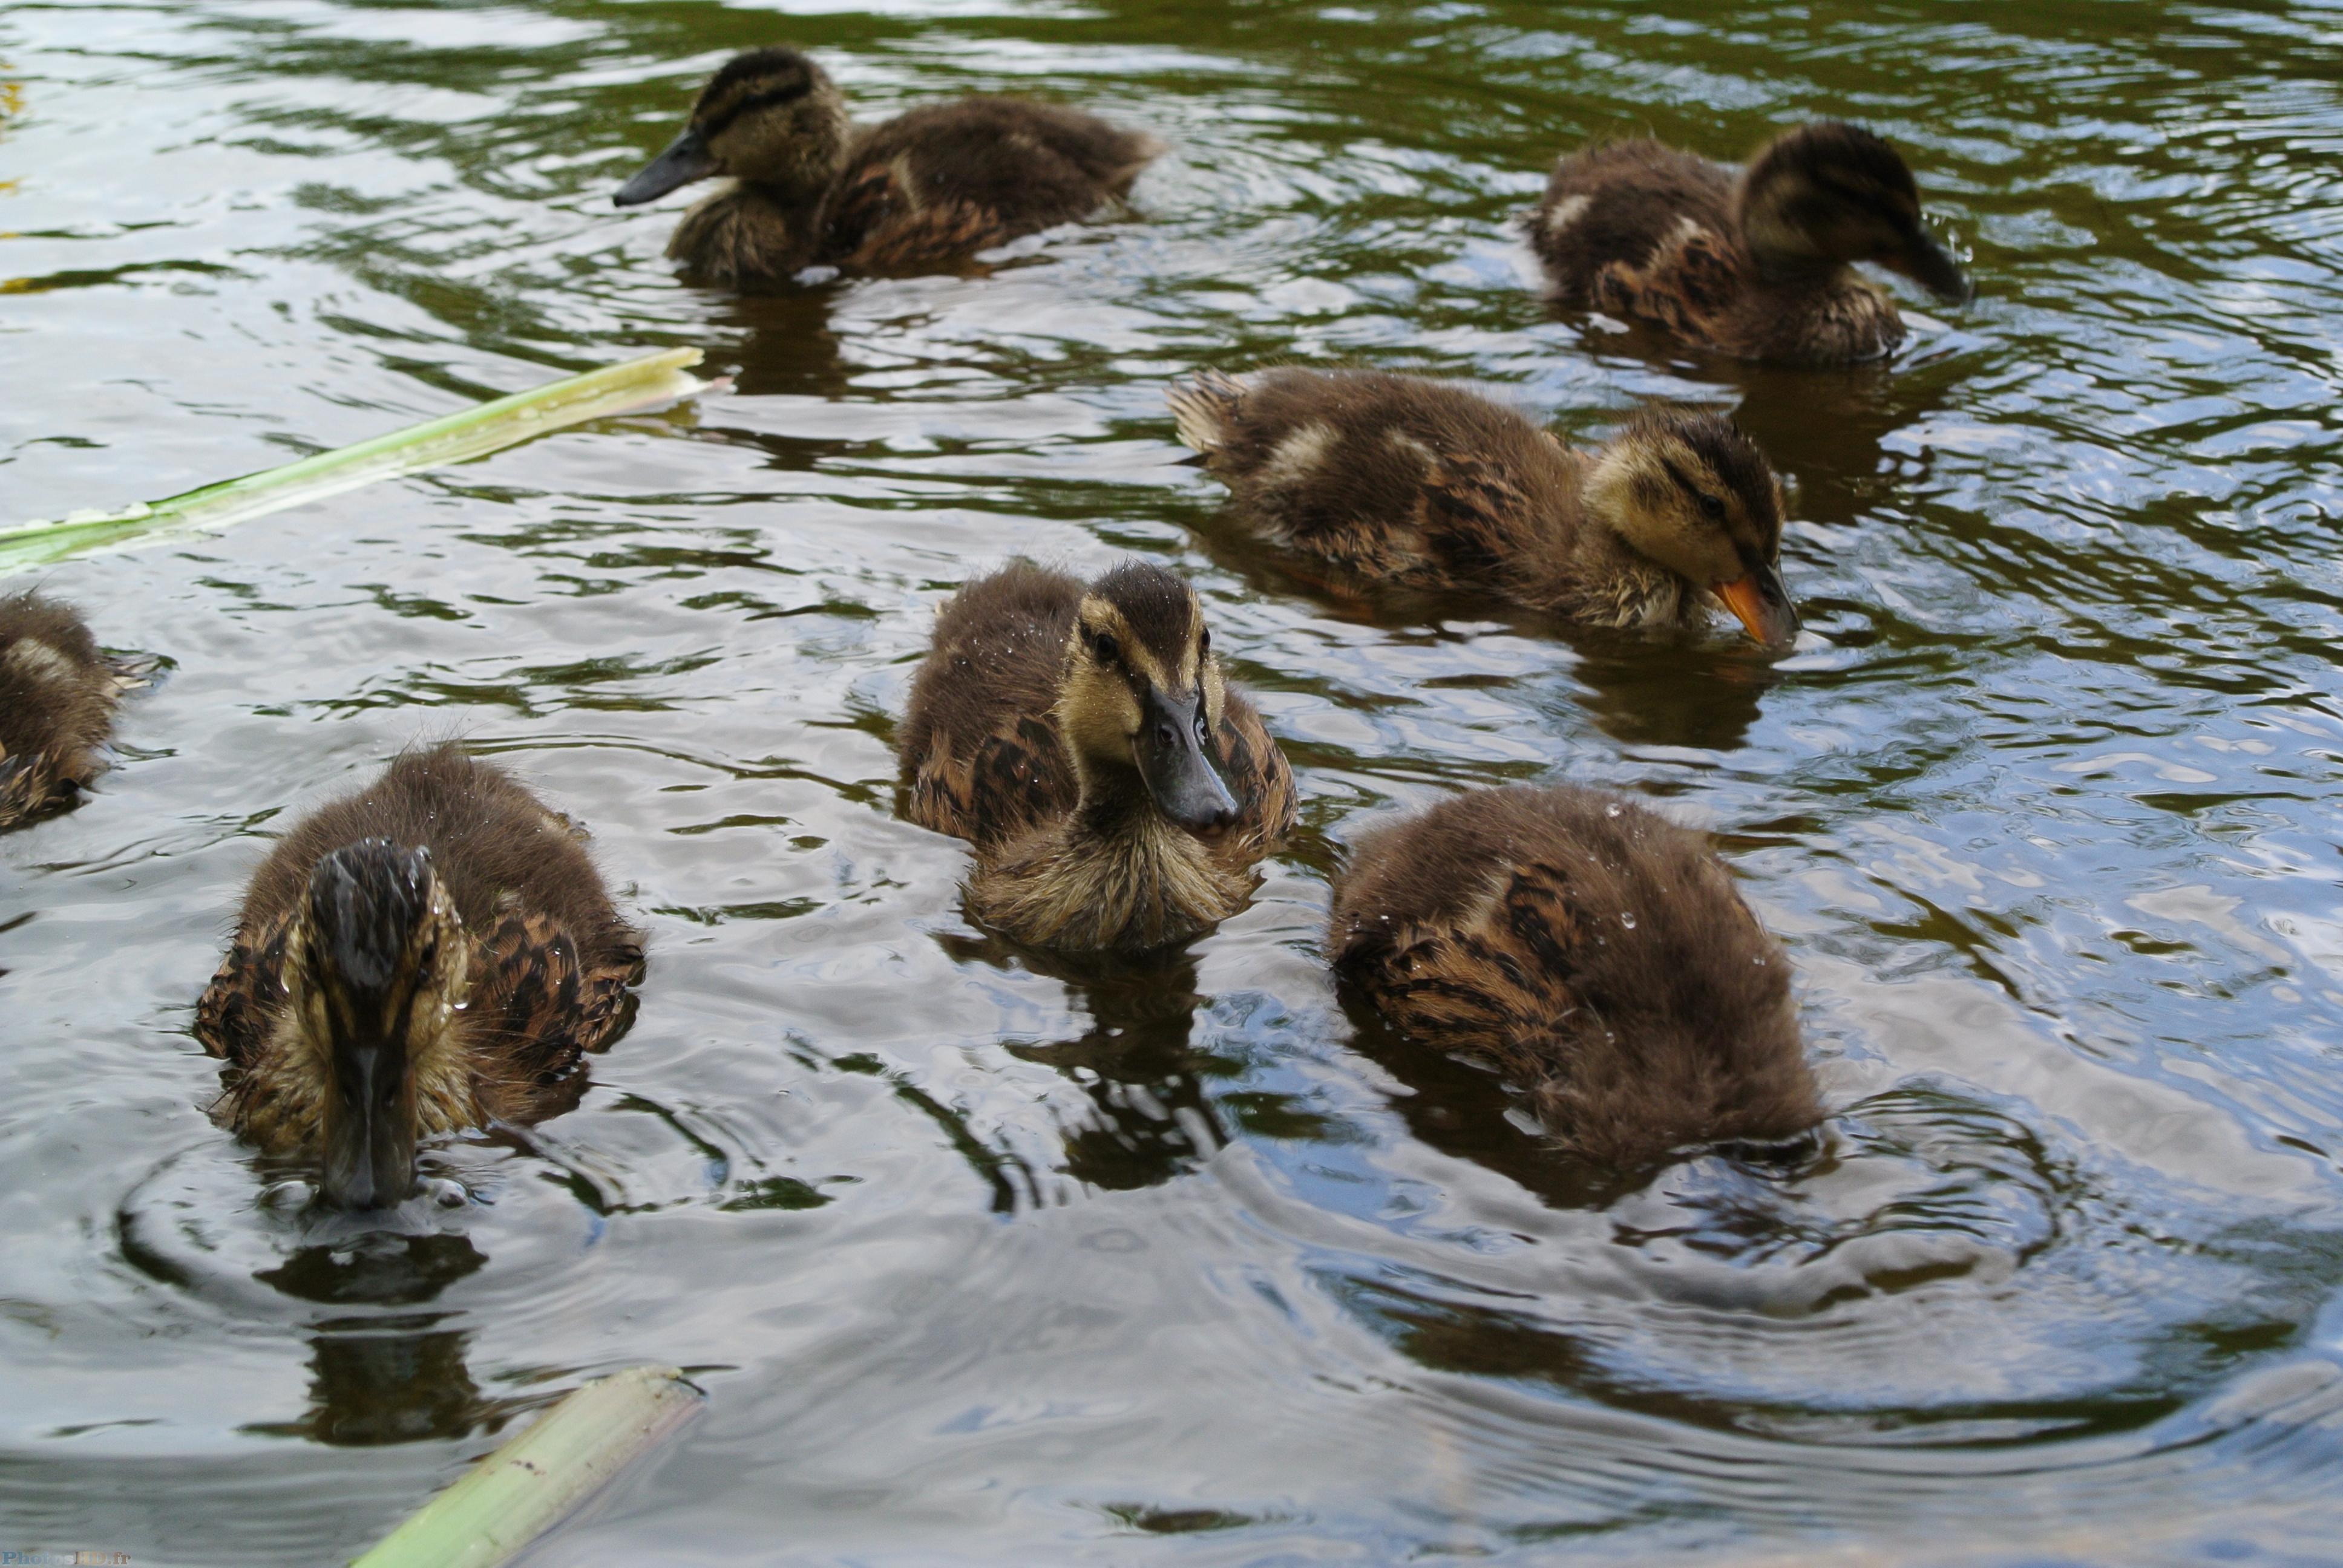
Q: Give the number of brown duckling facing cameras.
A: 2